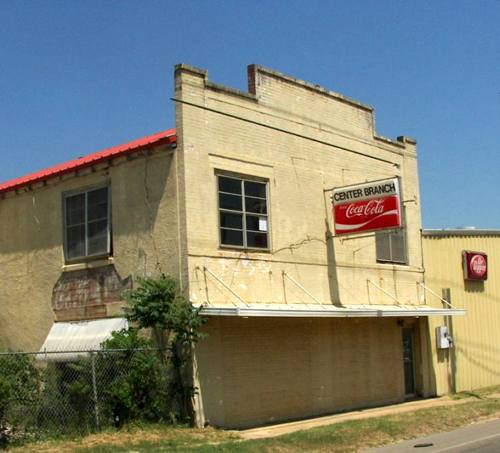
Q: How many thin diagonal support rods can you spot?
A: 4